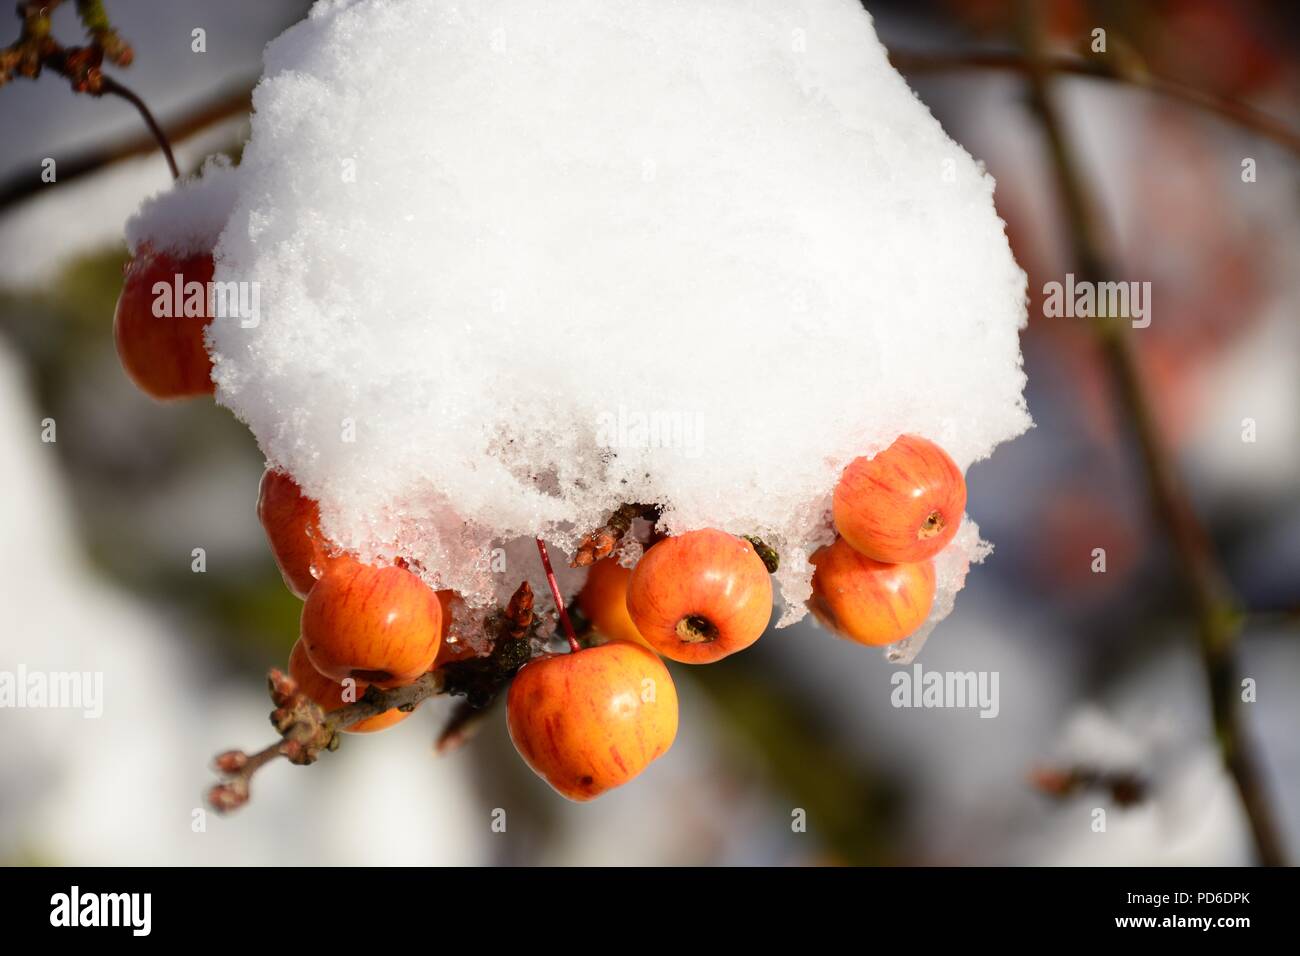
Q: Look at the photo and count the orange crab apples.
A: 10